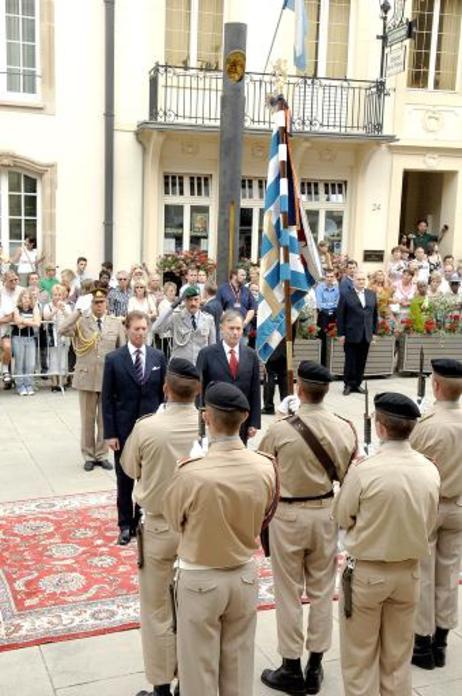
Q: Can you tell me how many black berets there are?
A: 5